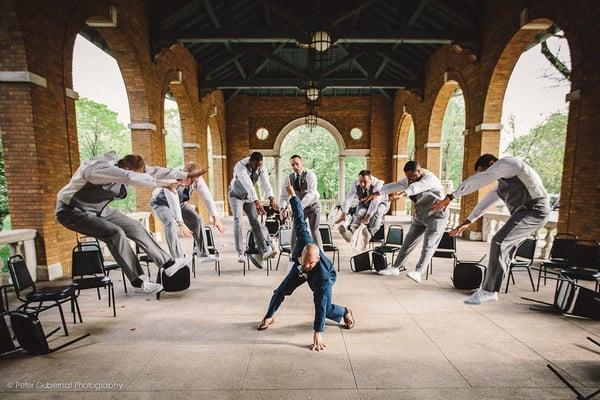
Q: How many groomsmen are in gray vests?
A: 7